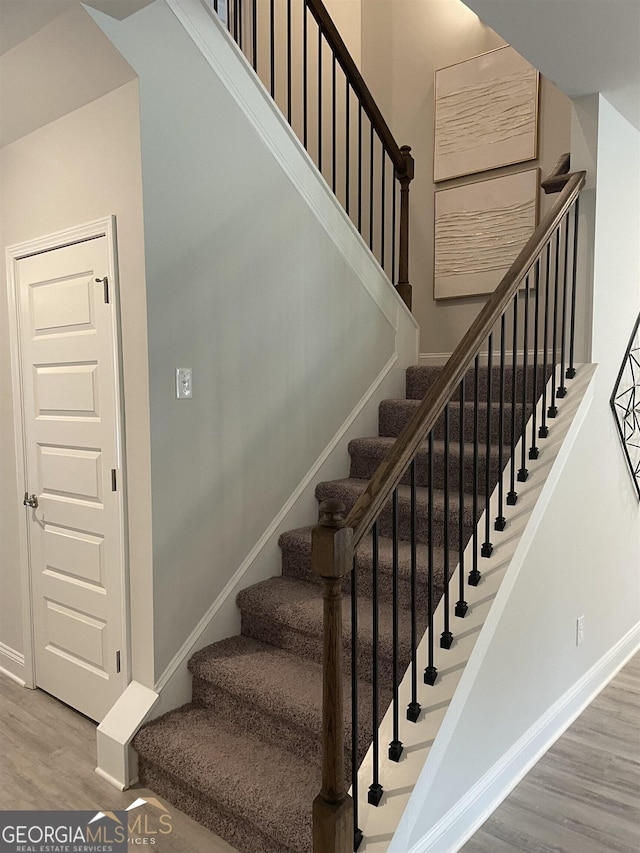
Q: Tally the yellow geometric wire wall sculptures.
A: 0